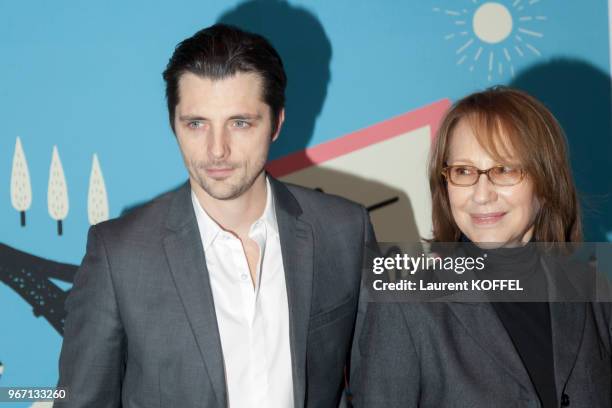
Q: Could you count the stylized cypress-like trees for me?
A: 3